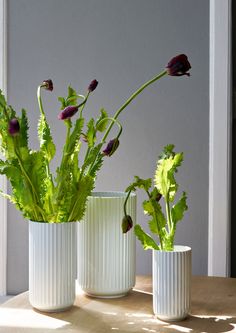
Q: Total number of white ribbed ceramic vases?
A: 3